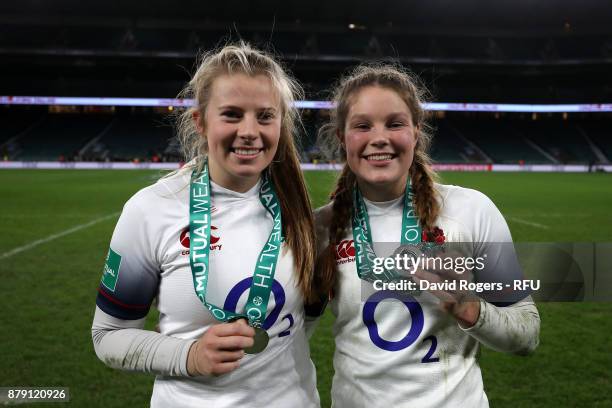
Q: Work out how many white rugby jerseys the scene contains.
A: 2